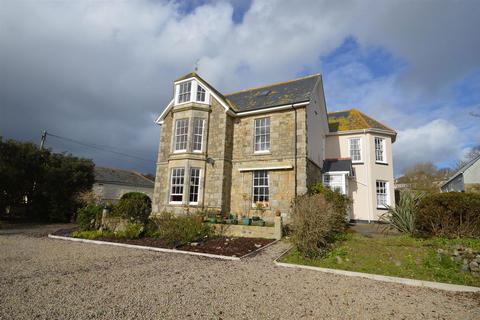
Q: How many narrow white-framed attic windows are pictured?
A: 2